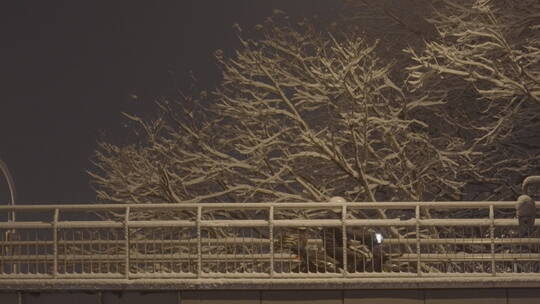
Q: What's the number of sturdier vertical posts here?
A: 7